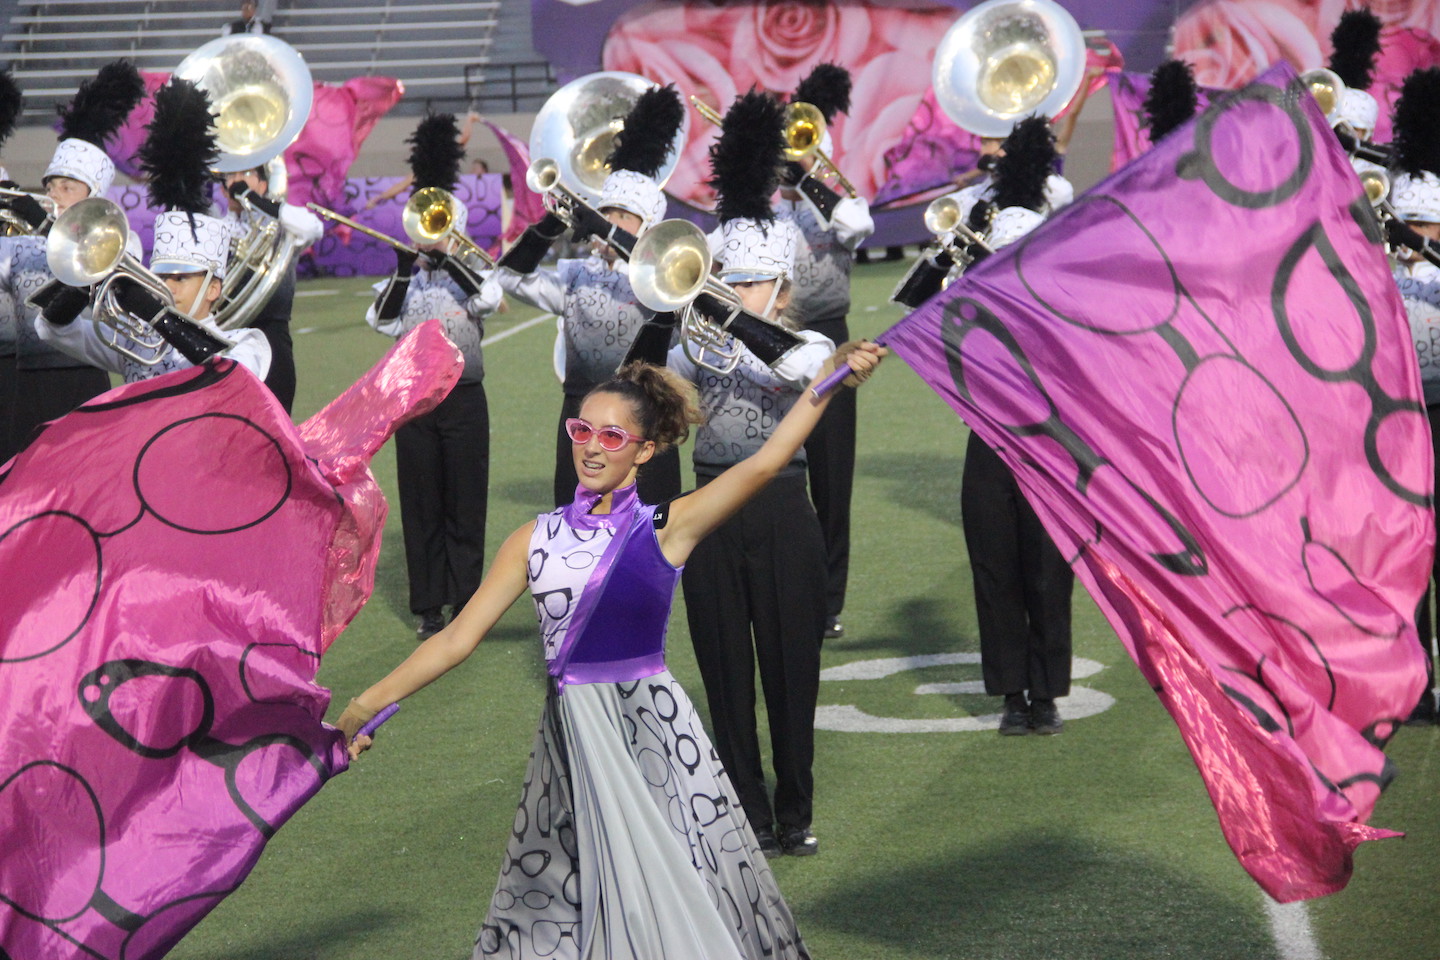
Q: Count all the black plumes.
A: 11